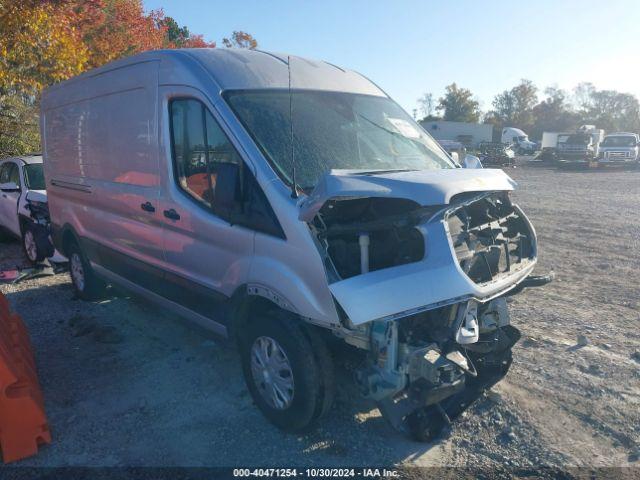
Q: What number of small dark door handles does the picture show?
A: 2